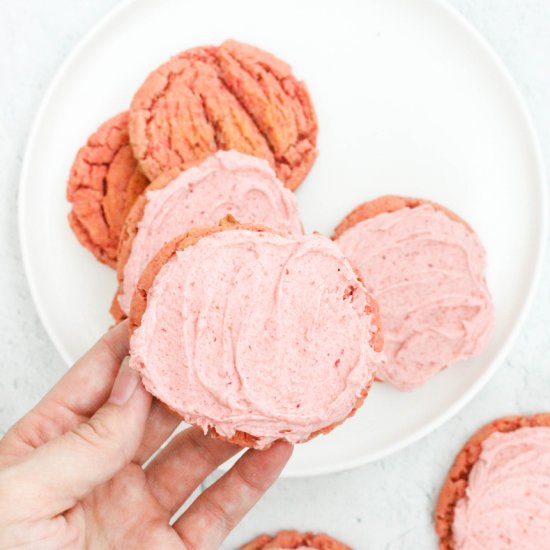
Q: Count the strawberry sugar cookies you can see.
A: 7